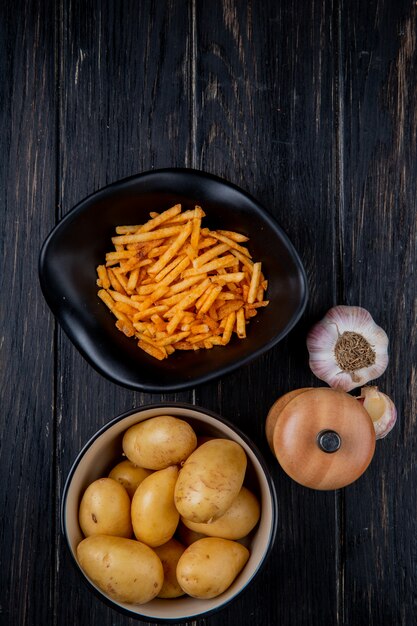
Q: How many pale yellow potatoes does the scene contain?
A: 9